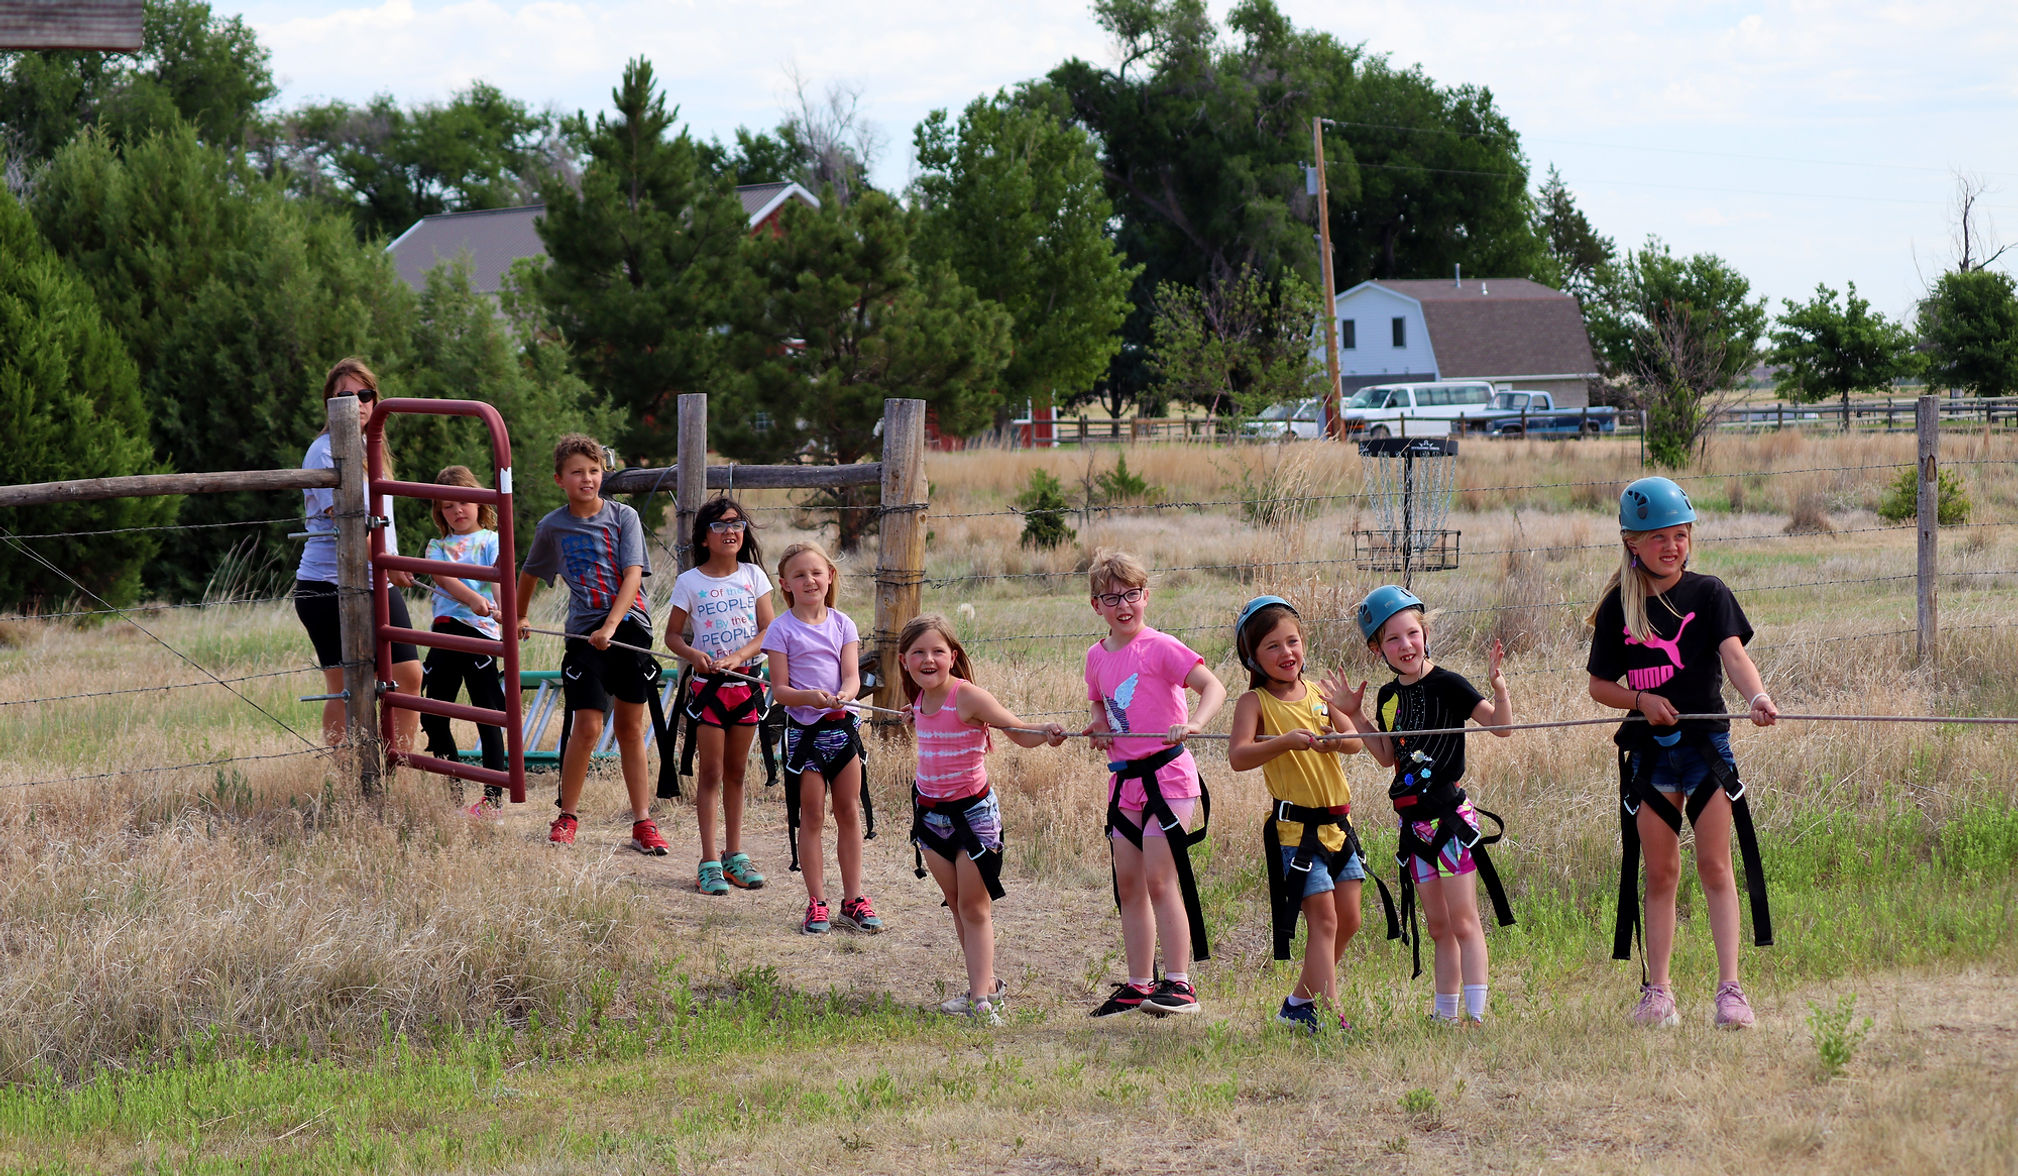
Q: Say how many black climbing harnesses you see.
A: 9